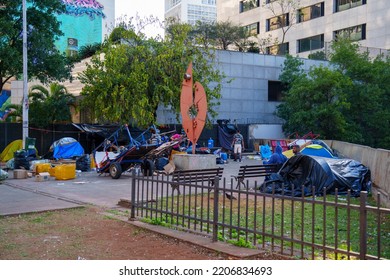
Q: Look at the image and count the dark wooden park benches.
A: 2